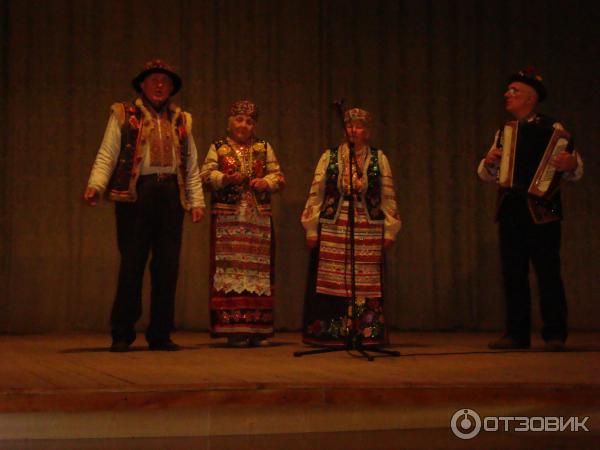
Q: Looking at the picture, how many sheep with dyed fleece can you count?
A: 0